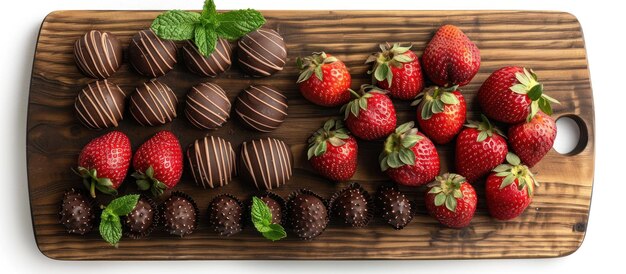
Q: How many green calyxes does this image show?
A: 12